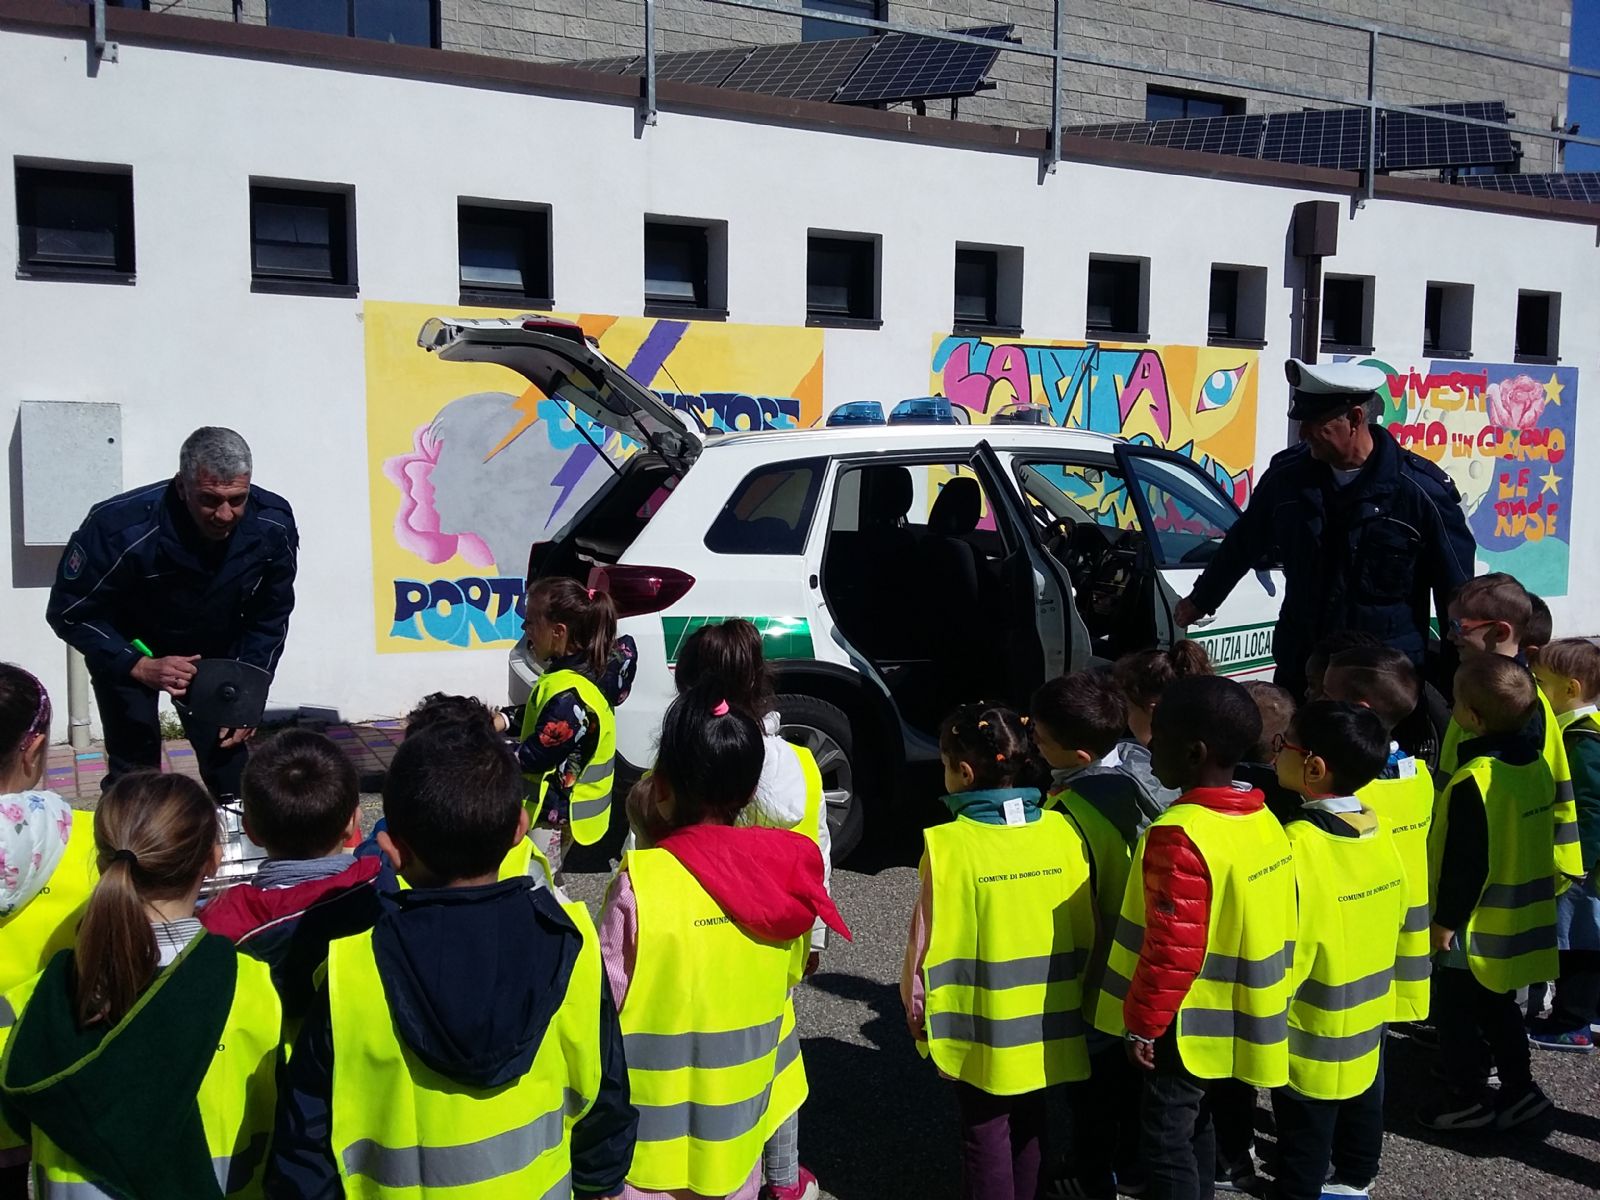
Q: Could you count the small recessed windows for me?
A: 11